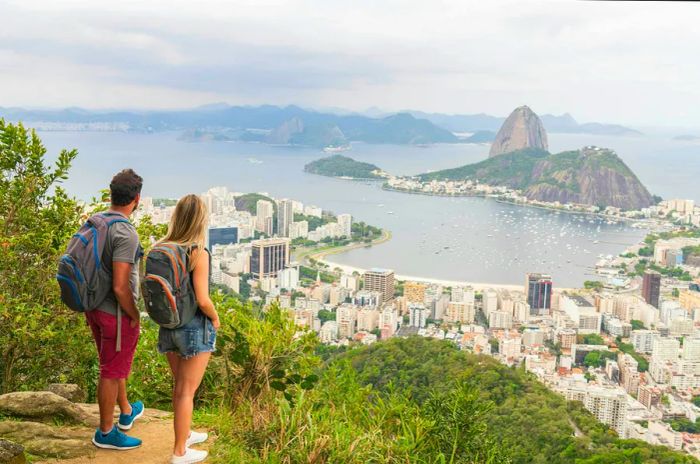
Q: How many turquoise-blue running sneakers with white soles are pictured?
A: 2